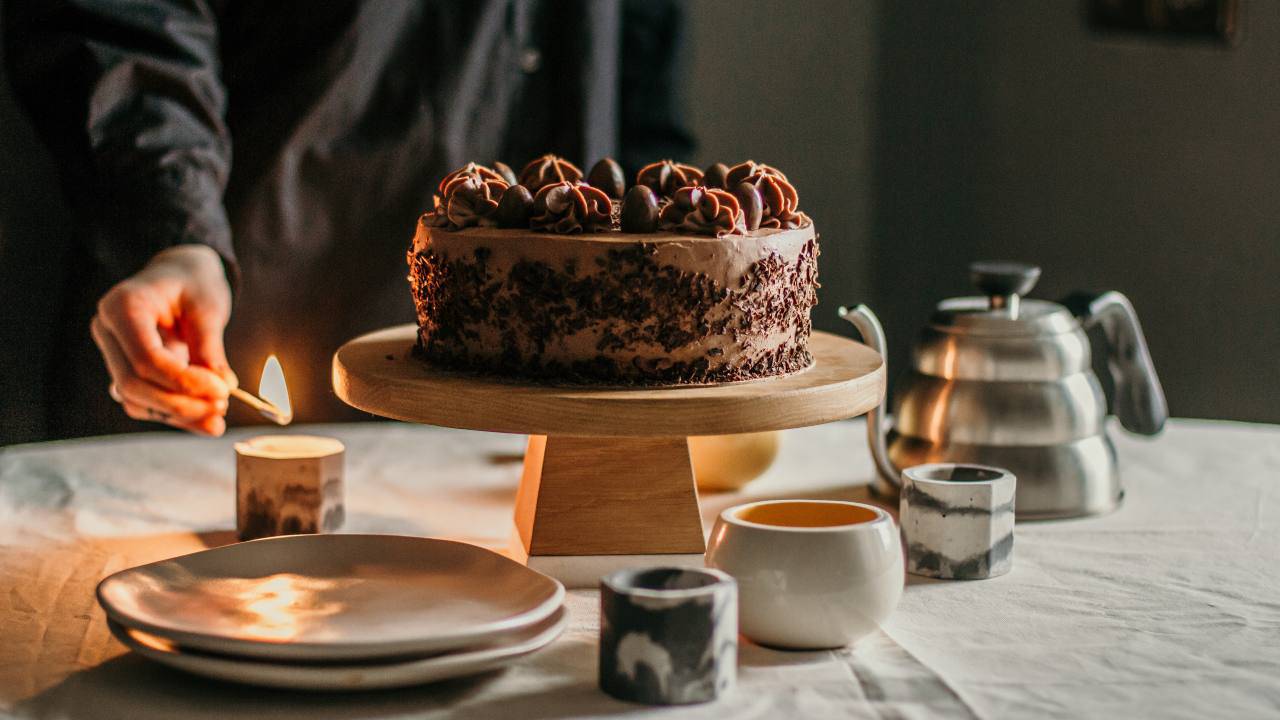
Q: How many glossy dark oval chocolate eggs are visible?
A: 6